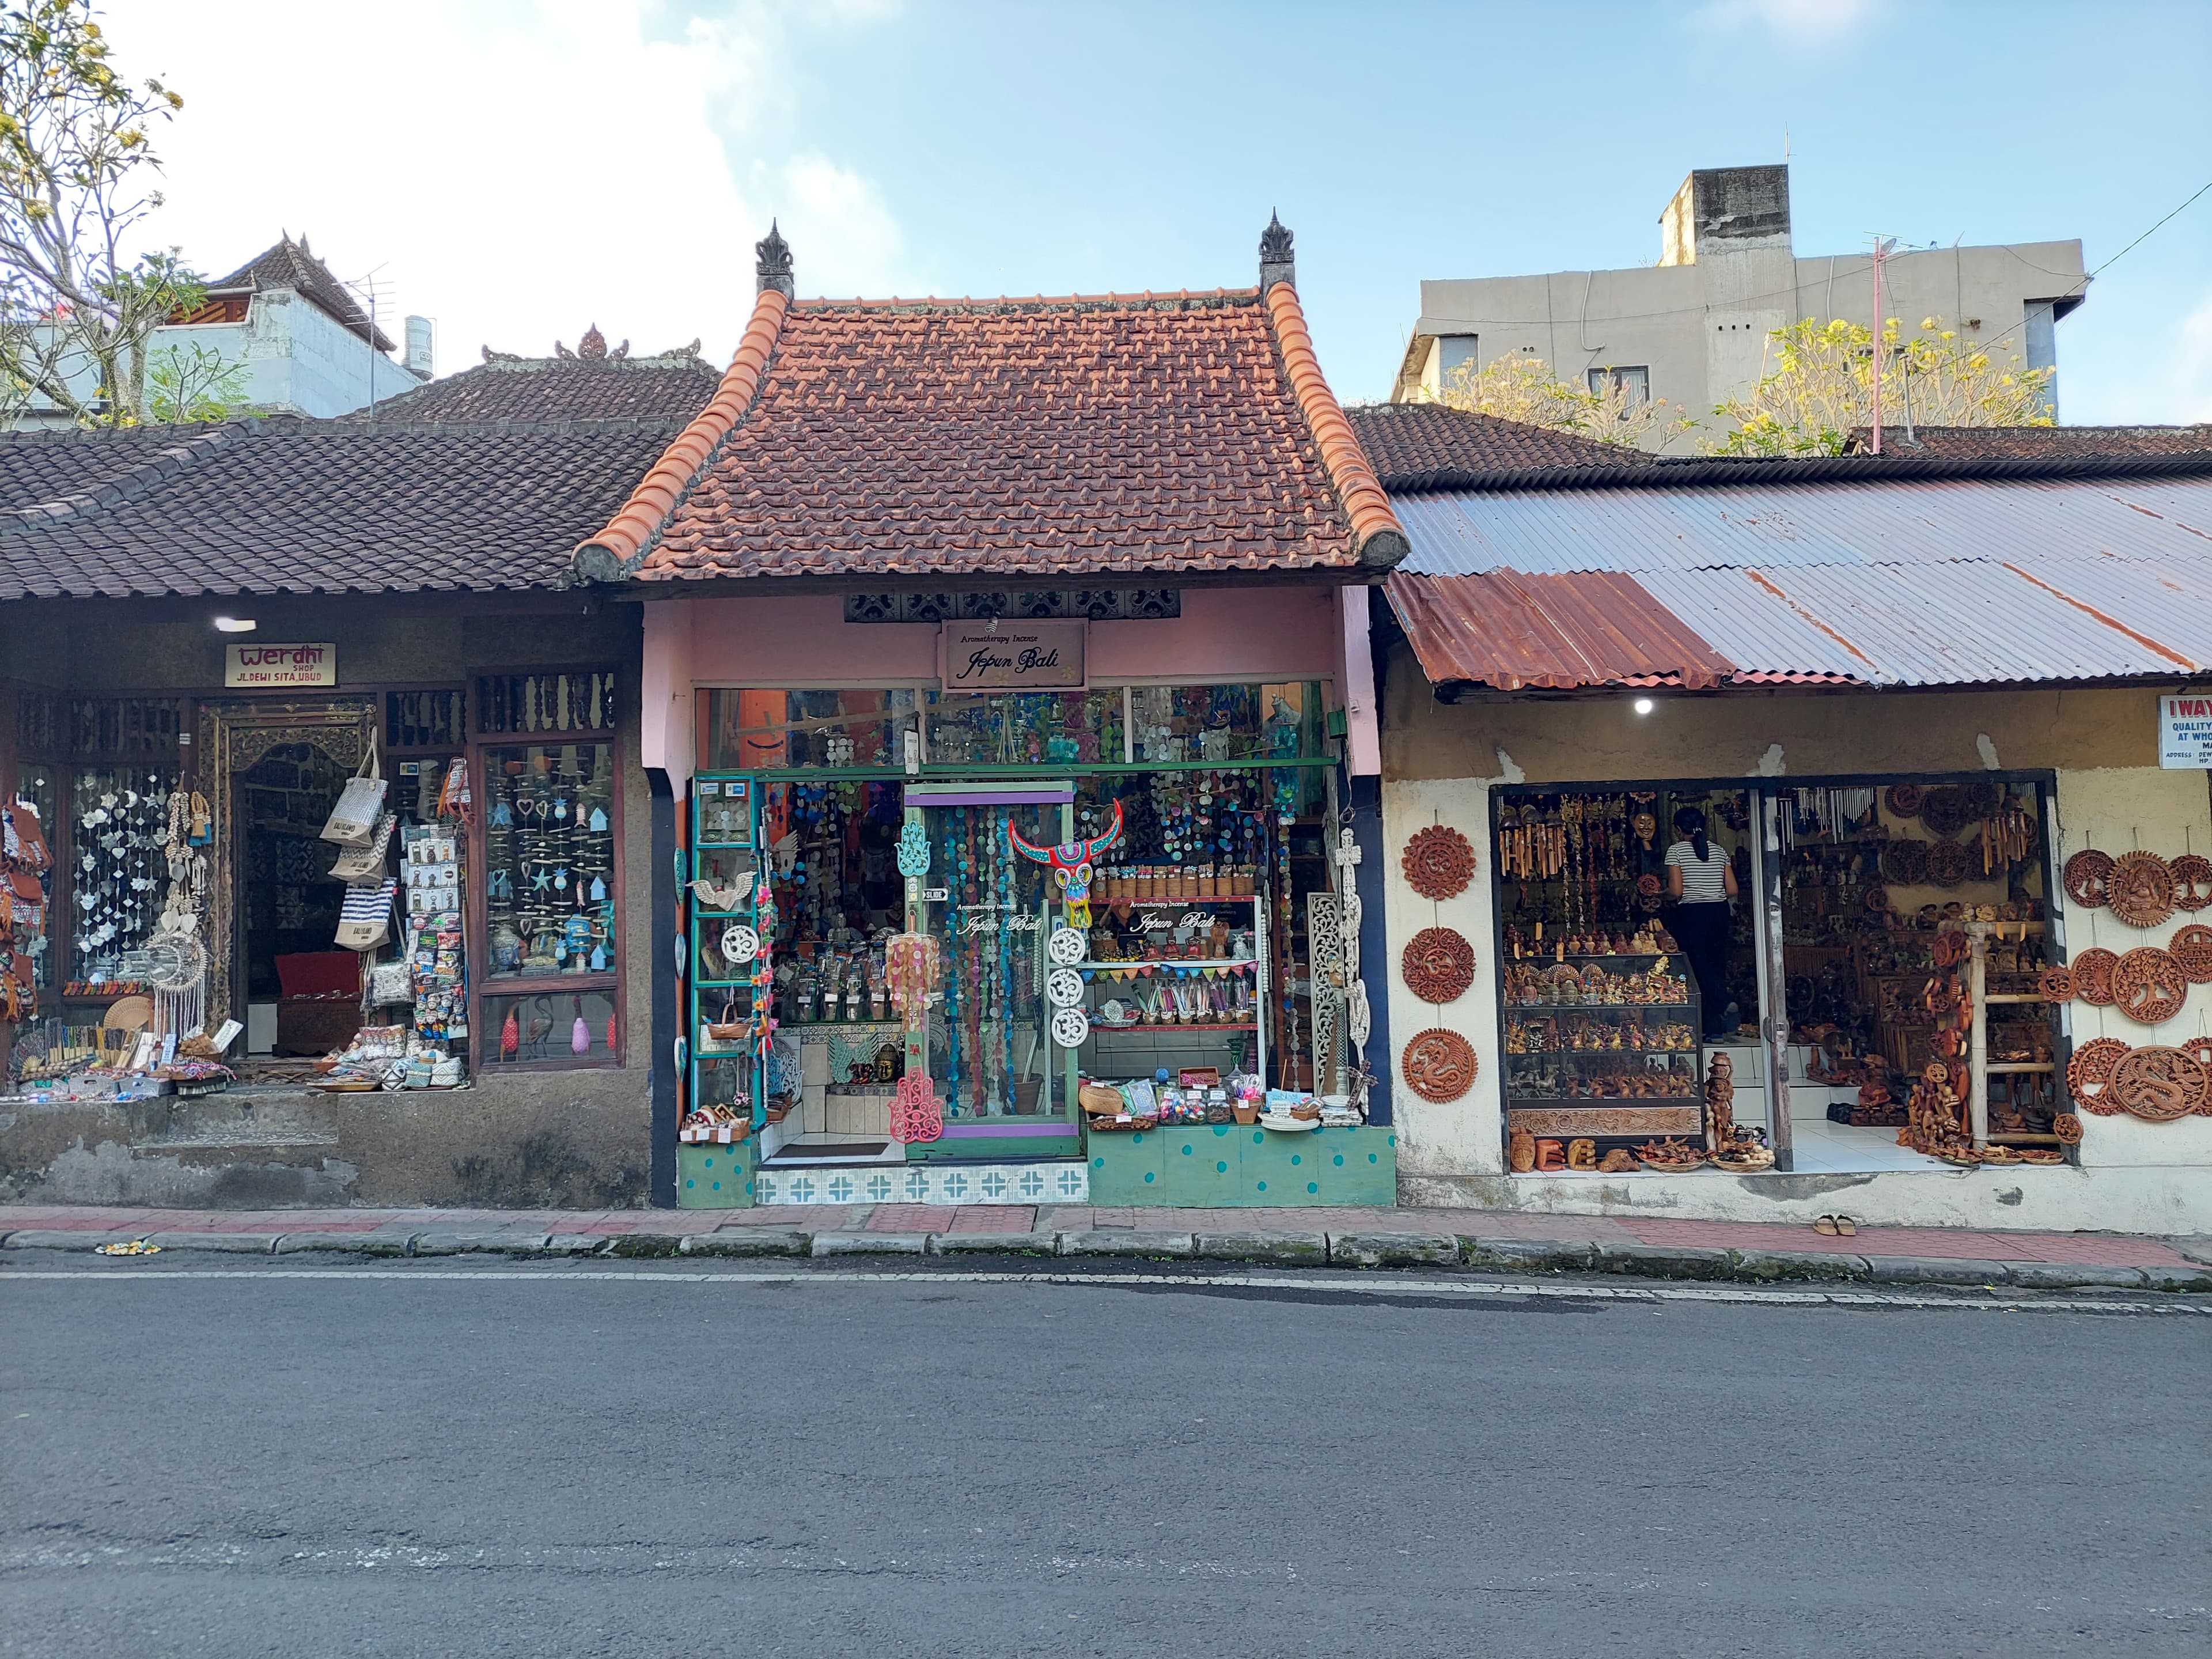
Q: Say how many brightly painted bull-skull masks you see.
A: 1